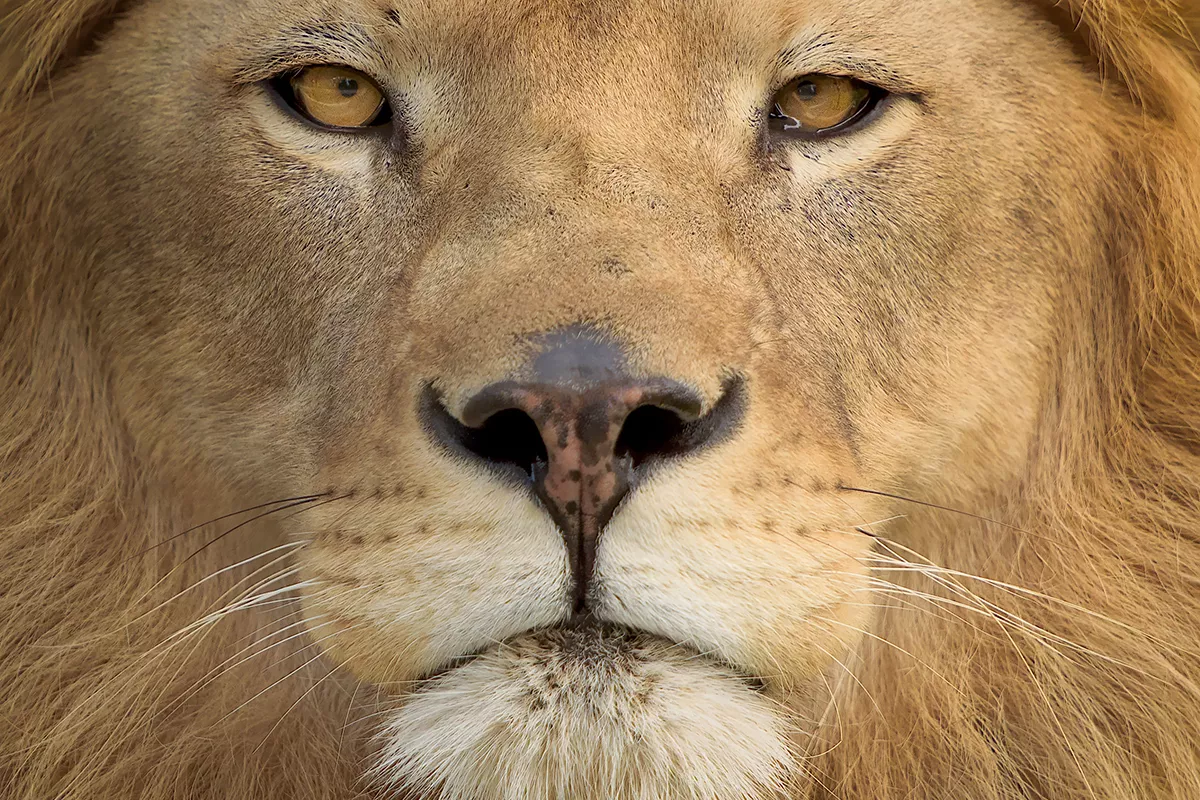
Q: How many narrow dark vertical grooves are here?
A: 1